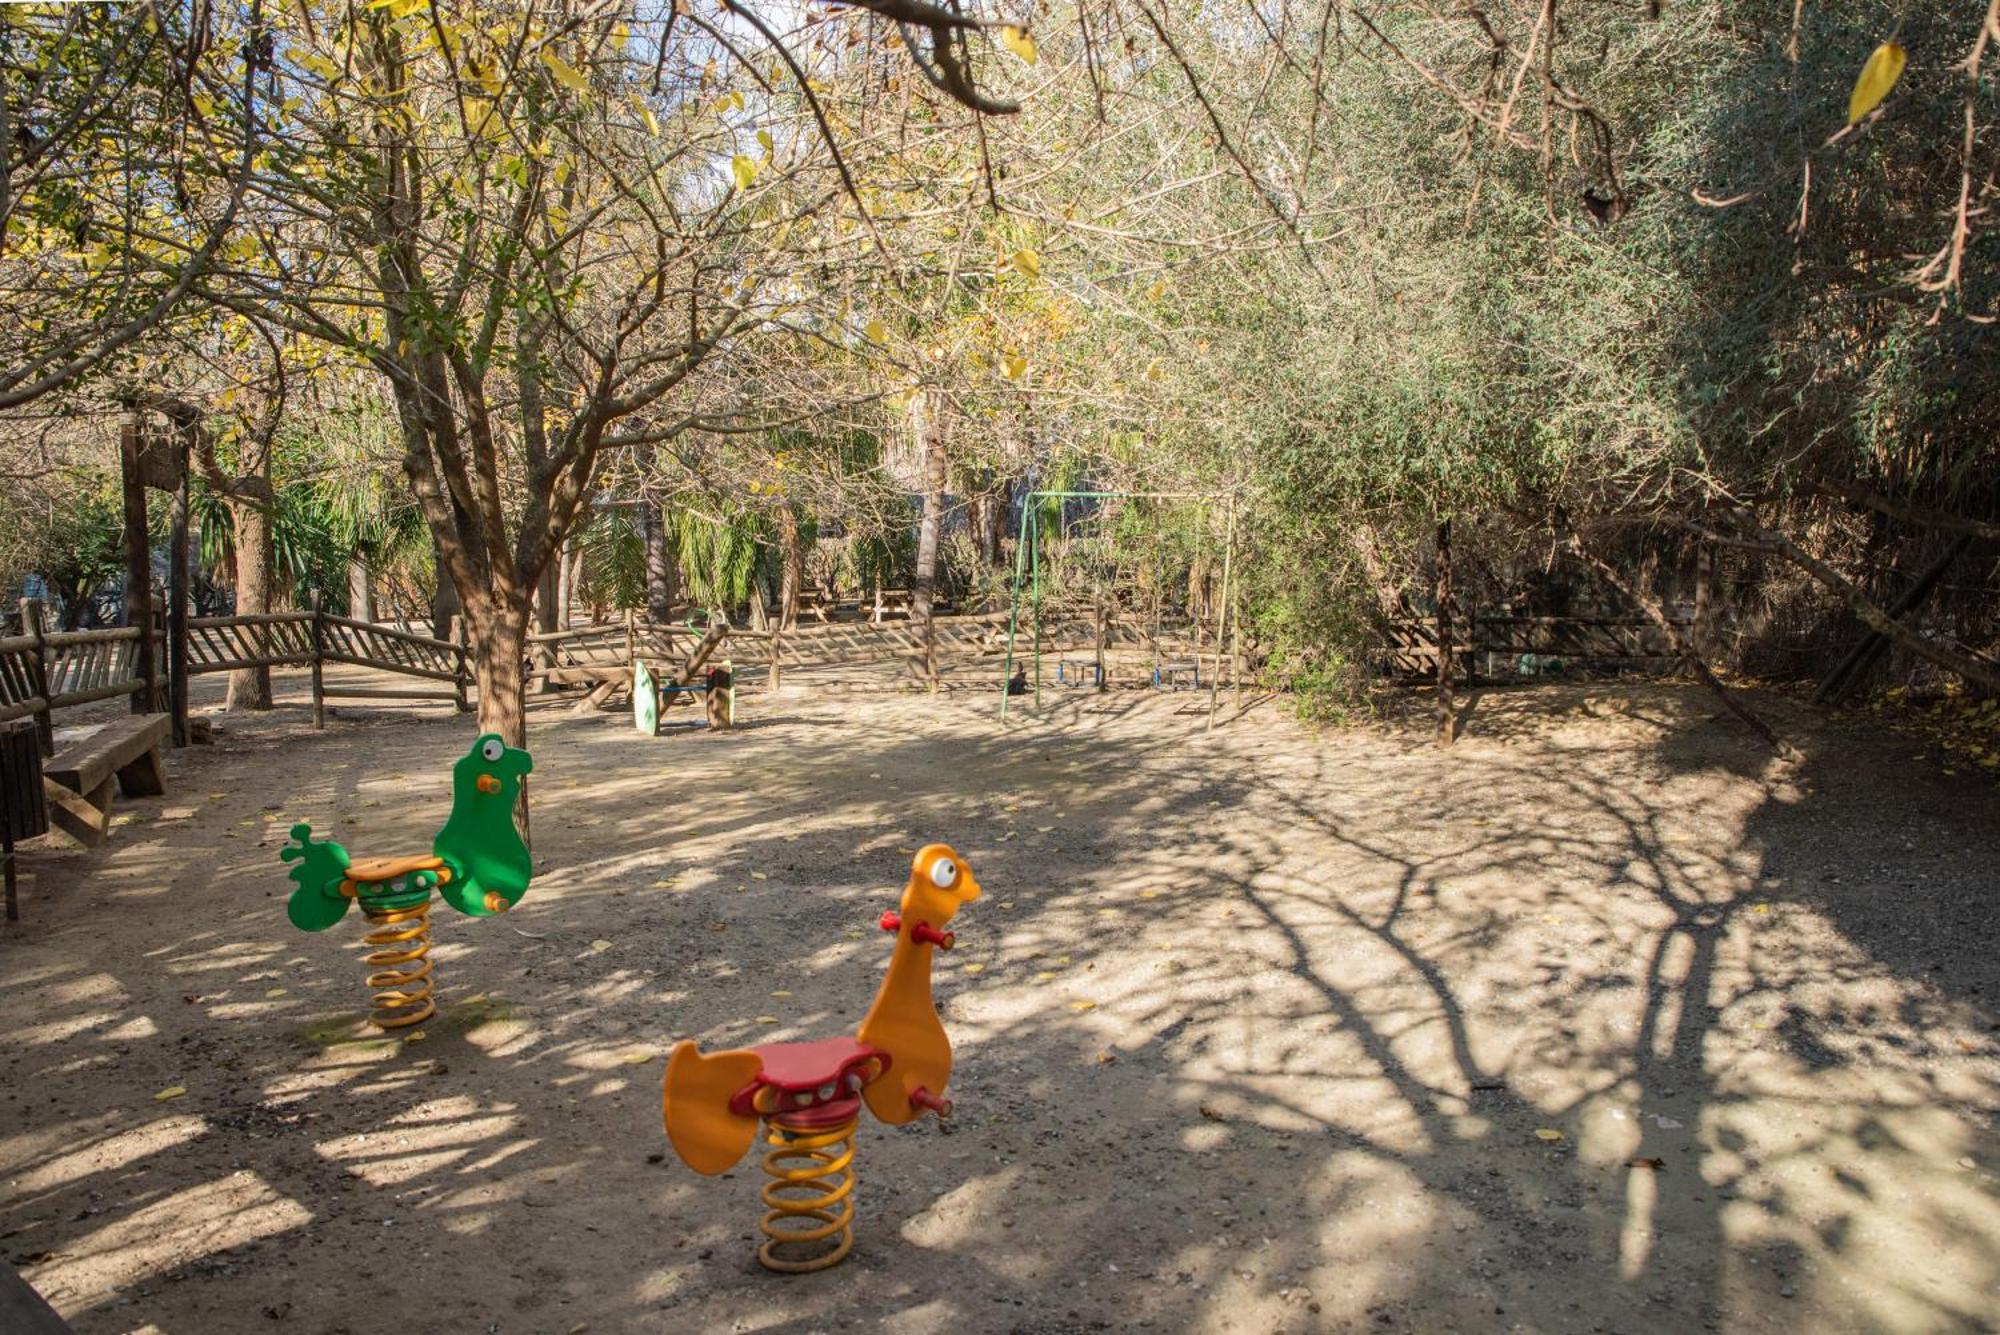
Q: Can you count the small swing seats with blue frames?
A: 2